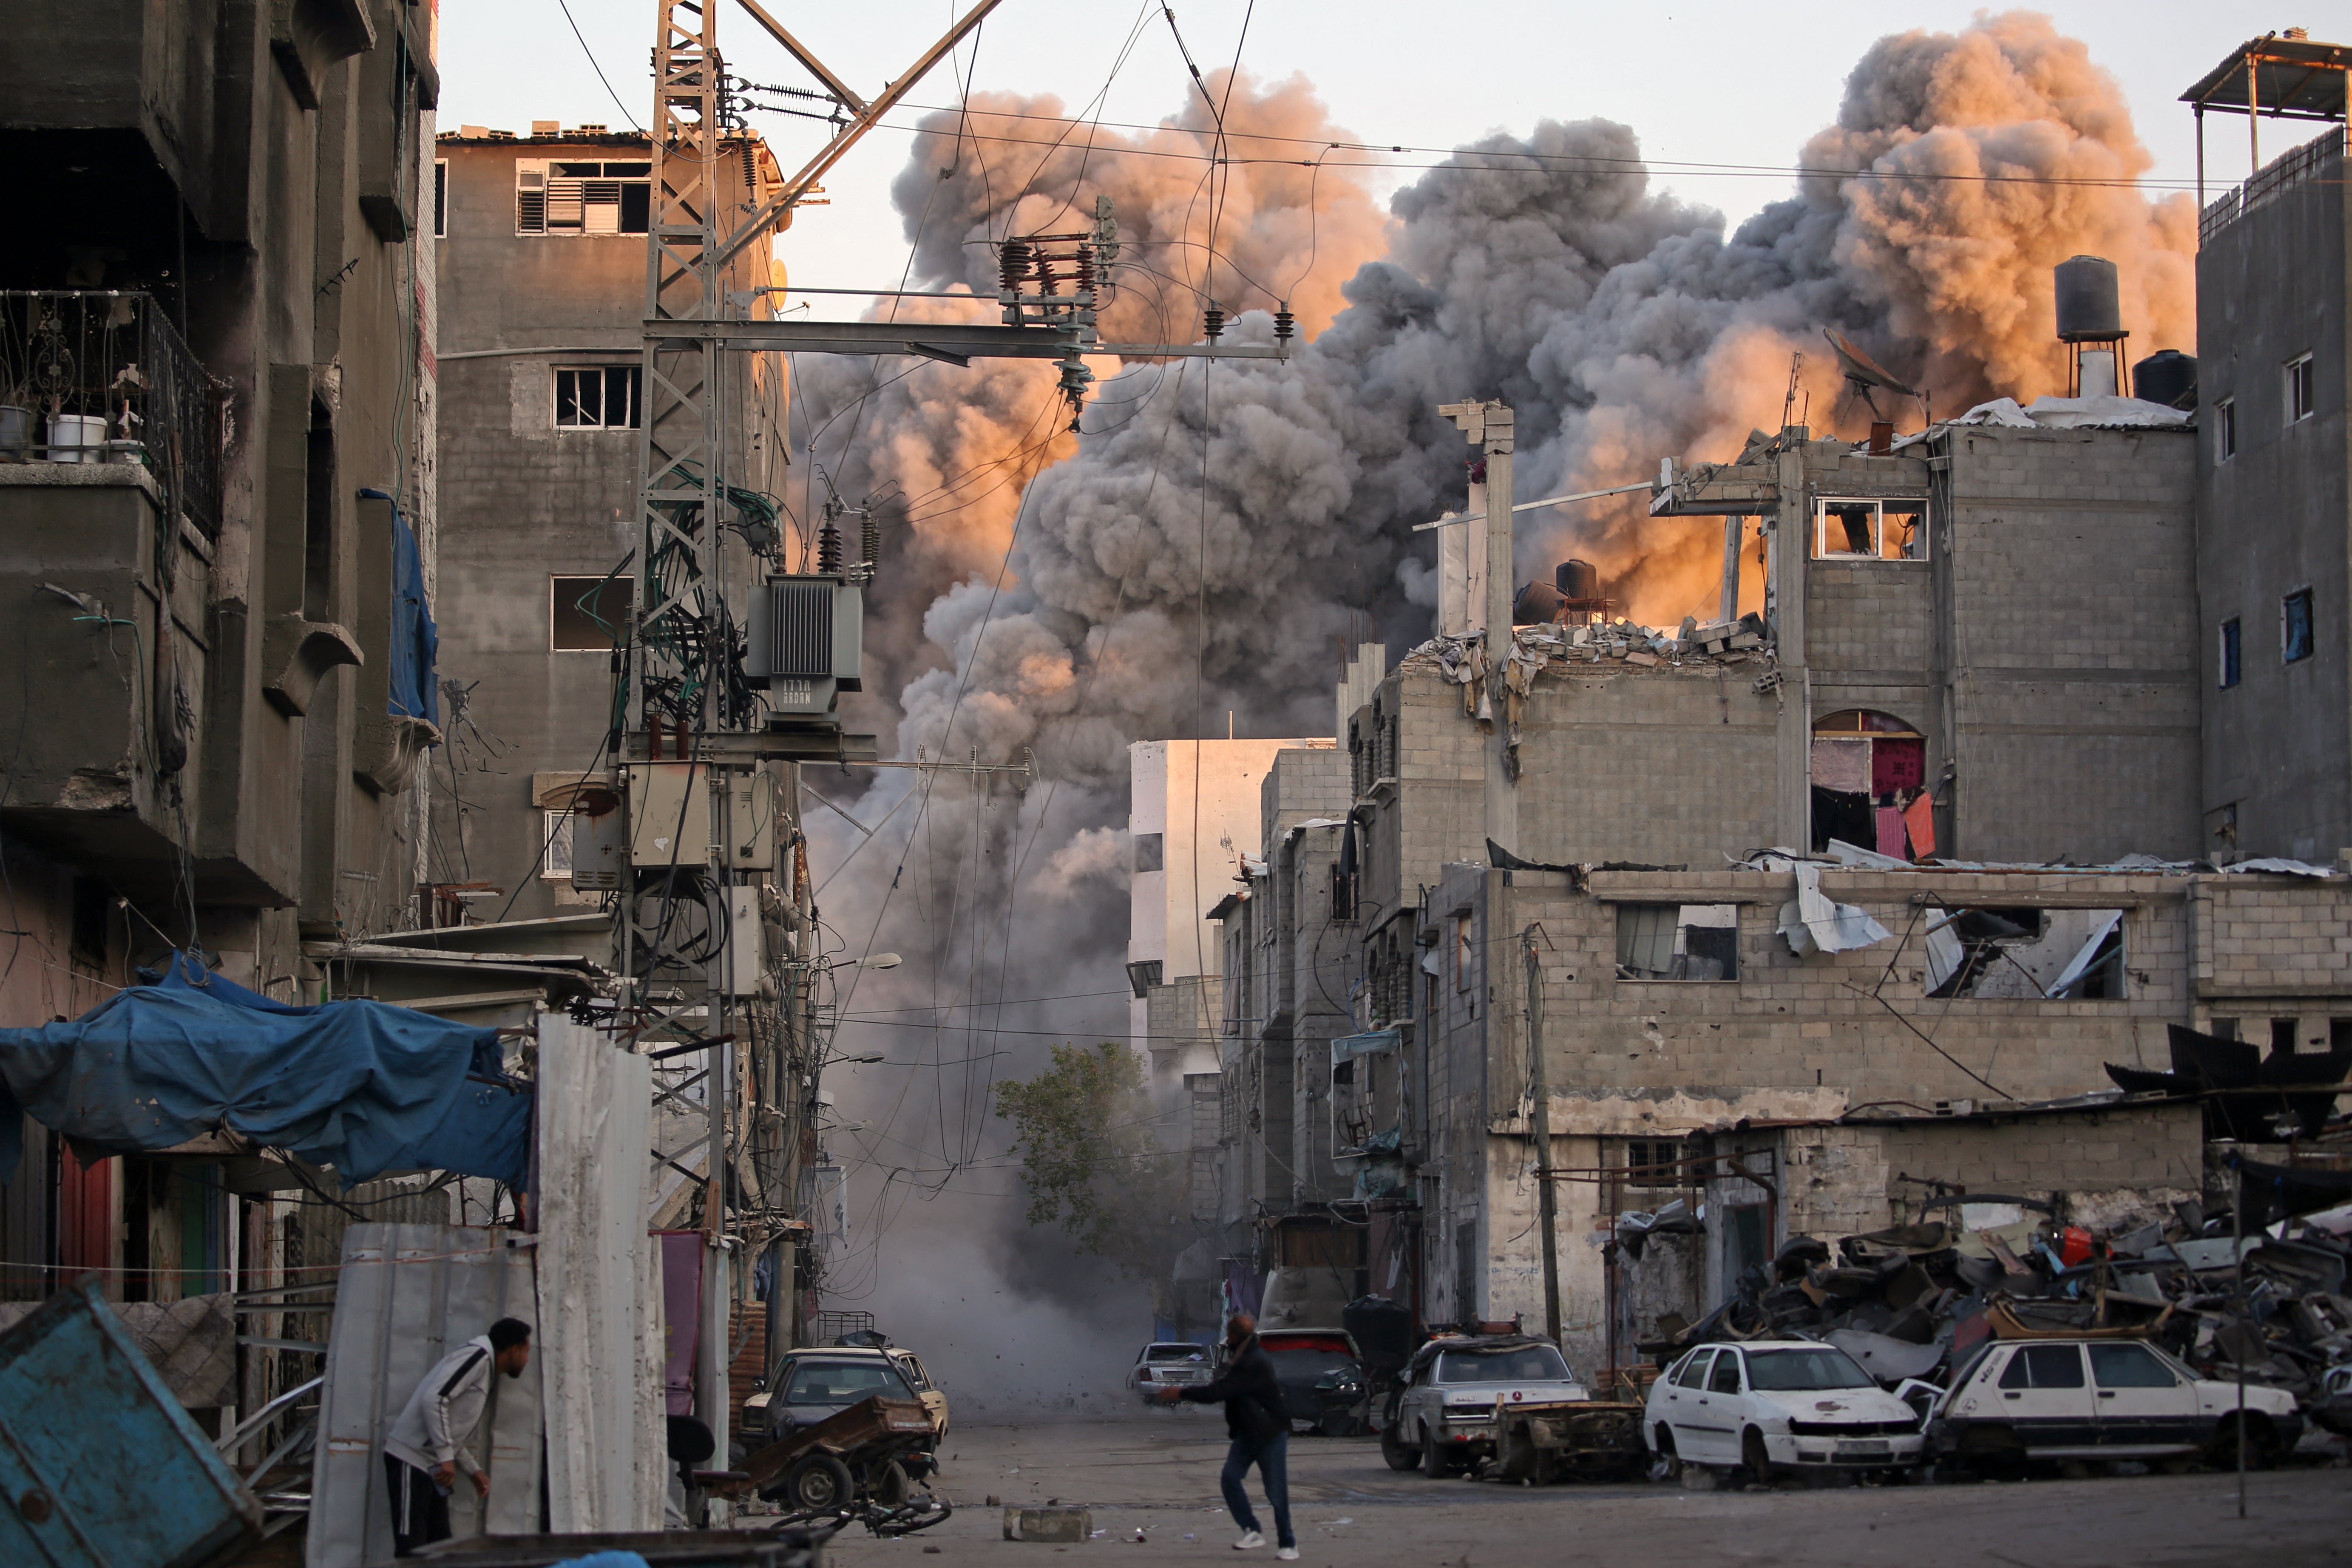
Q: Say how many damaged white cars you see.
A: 2